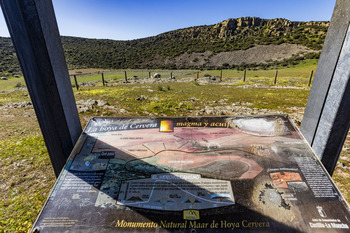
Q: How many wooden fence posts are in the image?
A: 10